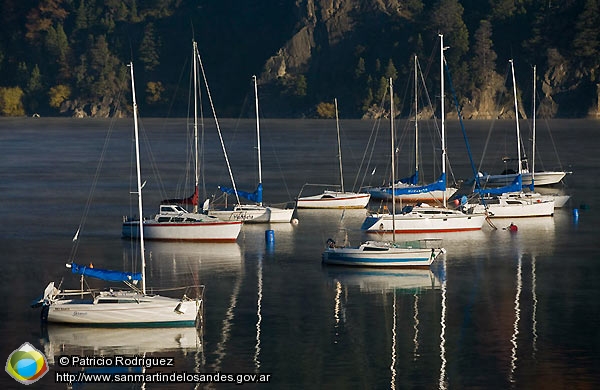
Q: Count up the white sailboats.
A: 9